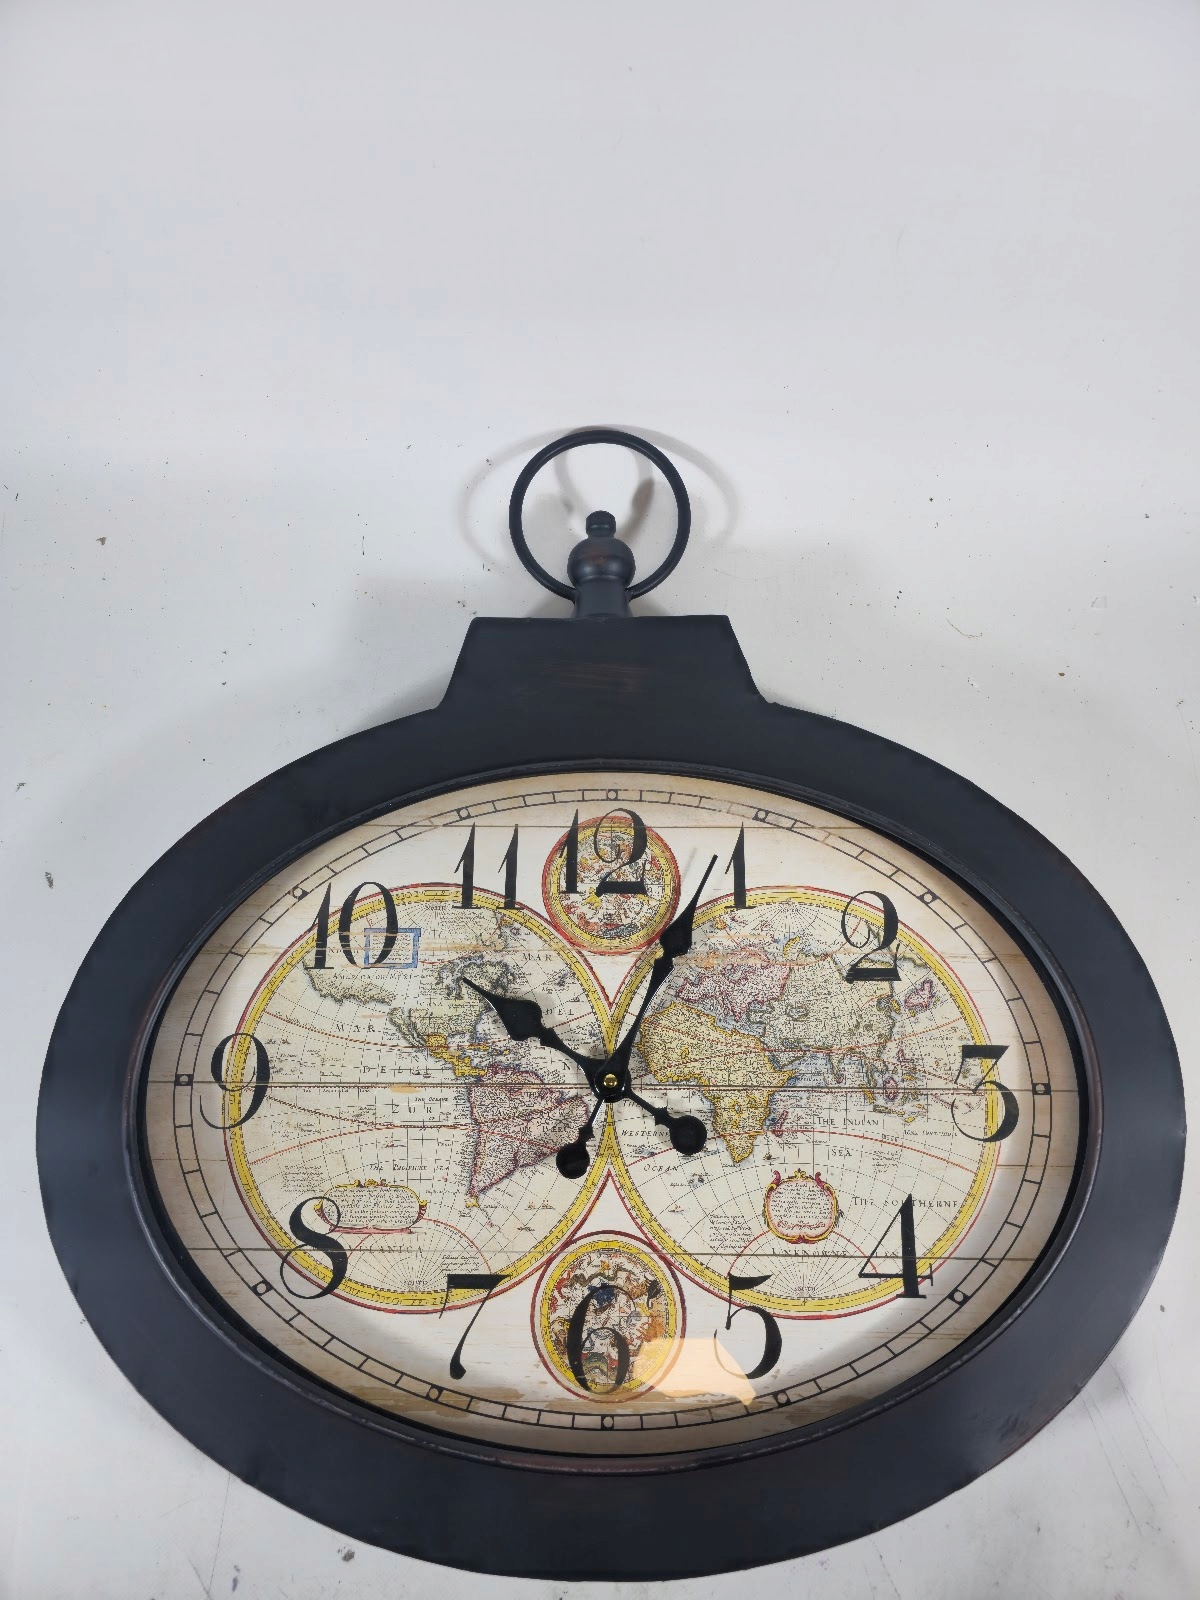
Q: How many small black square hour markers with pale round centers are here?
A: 12